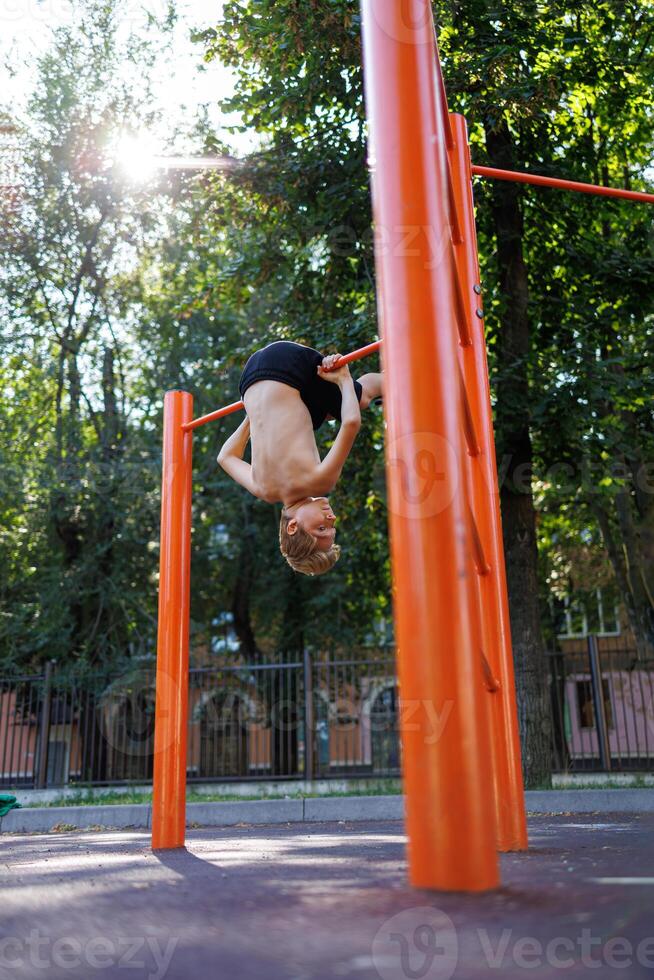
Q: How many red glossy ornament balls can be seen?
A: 0